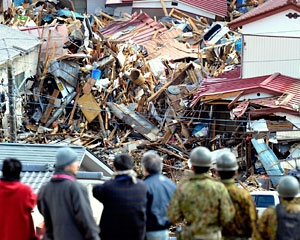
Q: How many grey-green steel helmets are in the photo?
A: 3